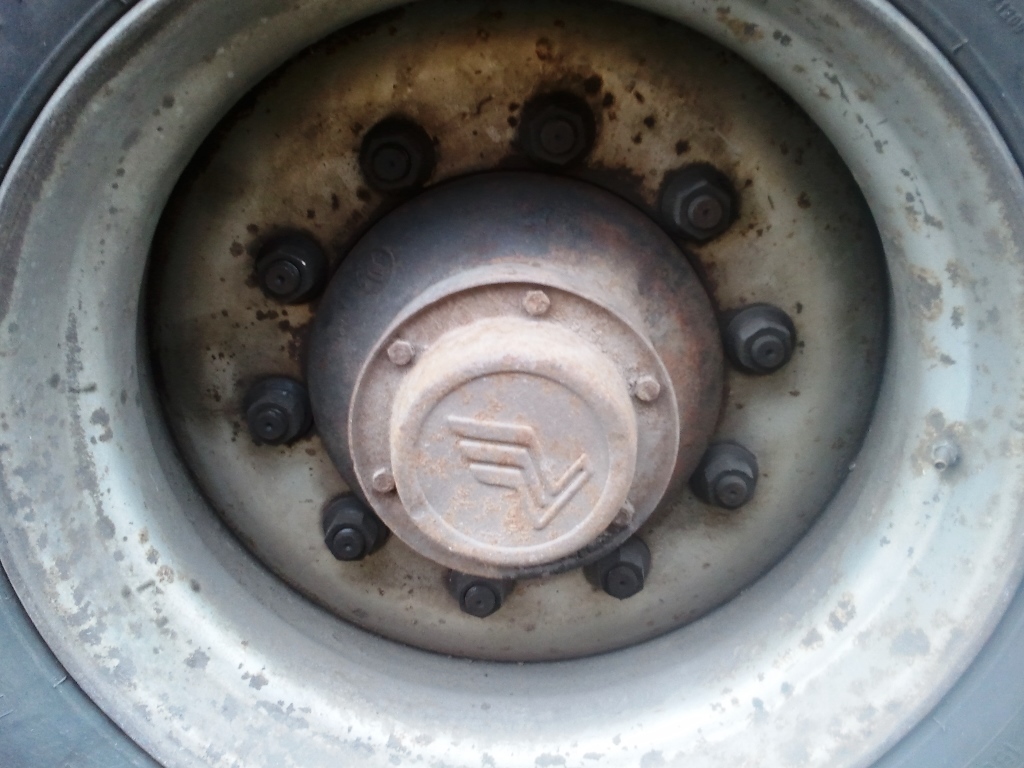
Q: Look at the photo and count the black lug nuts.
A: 10